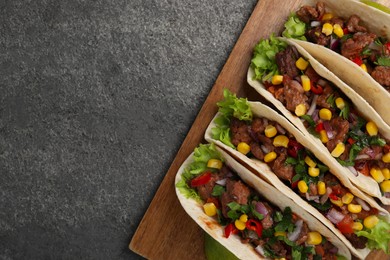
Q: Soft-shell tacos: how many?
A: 4